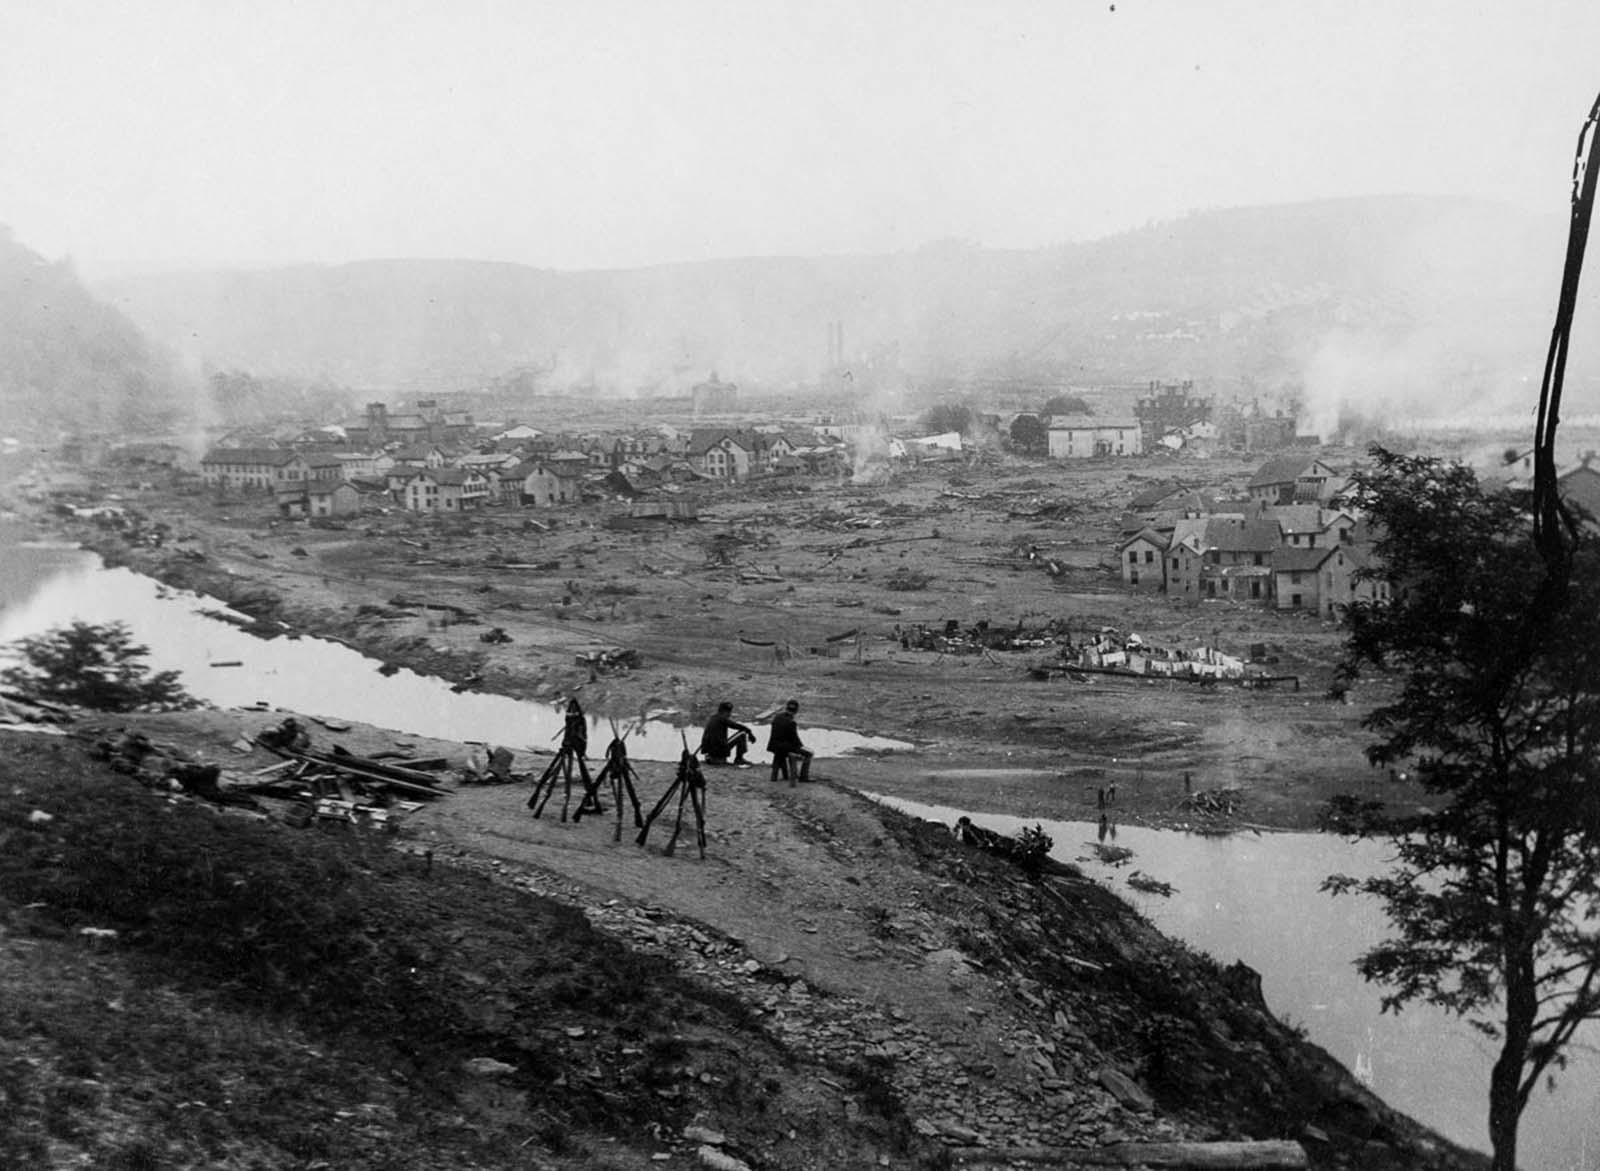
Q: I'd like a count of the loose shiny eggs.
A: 0